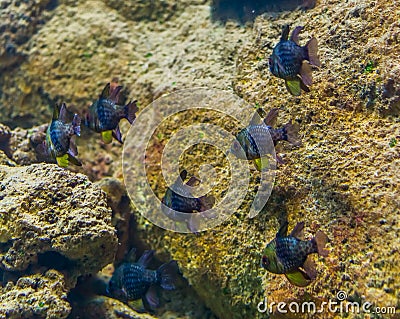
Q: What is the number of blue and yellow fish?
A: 7